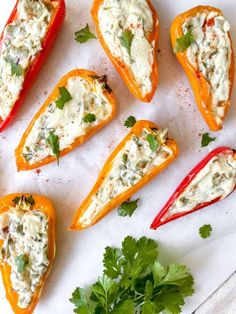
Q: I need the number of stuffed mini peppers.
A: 7